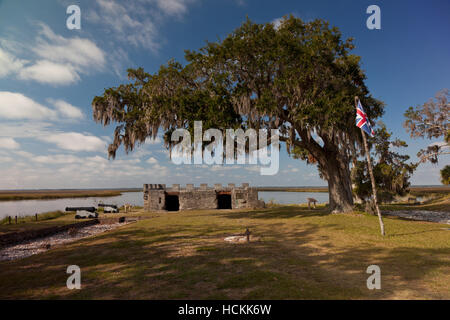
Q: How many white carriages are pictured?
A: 2